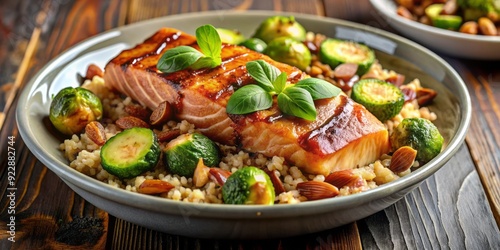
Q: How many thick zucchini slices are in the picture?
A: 3